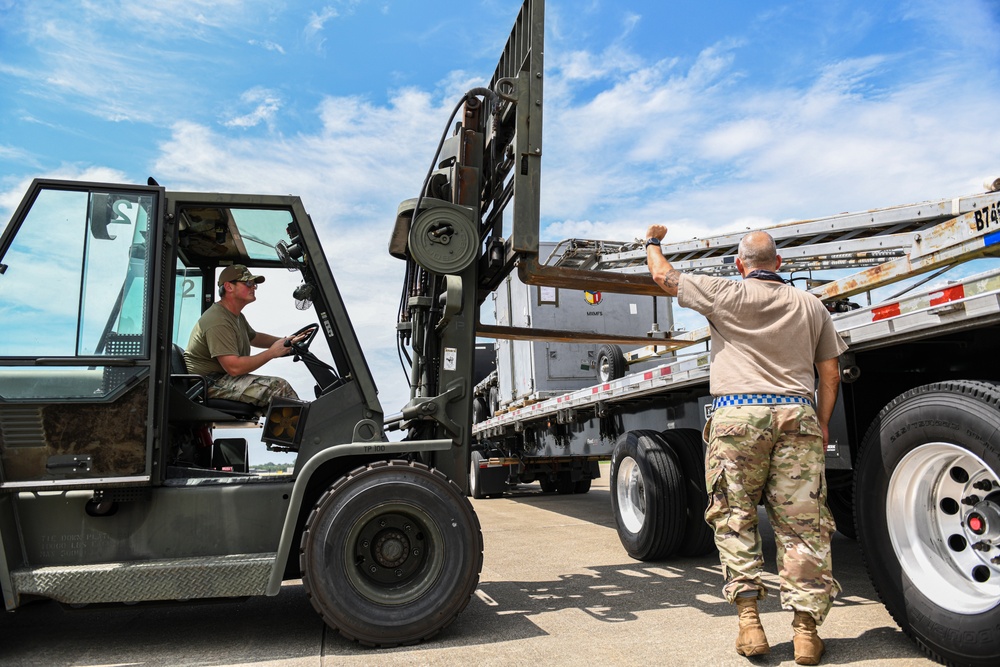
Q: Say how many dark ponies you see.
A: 0